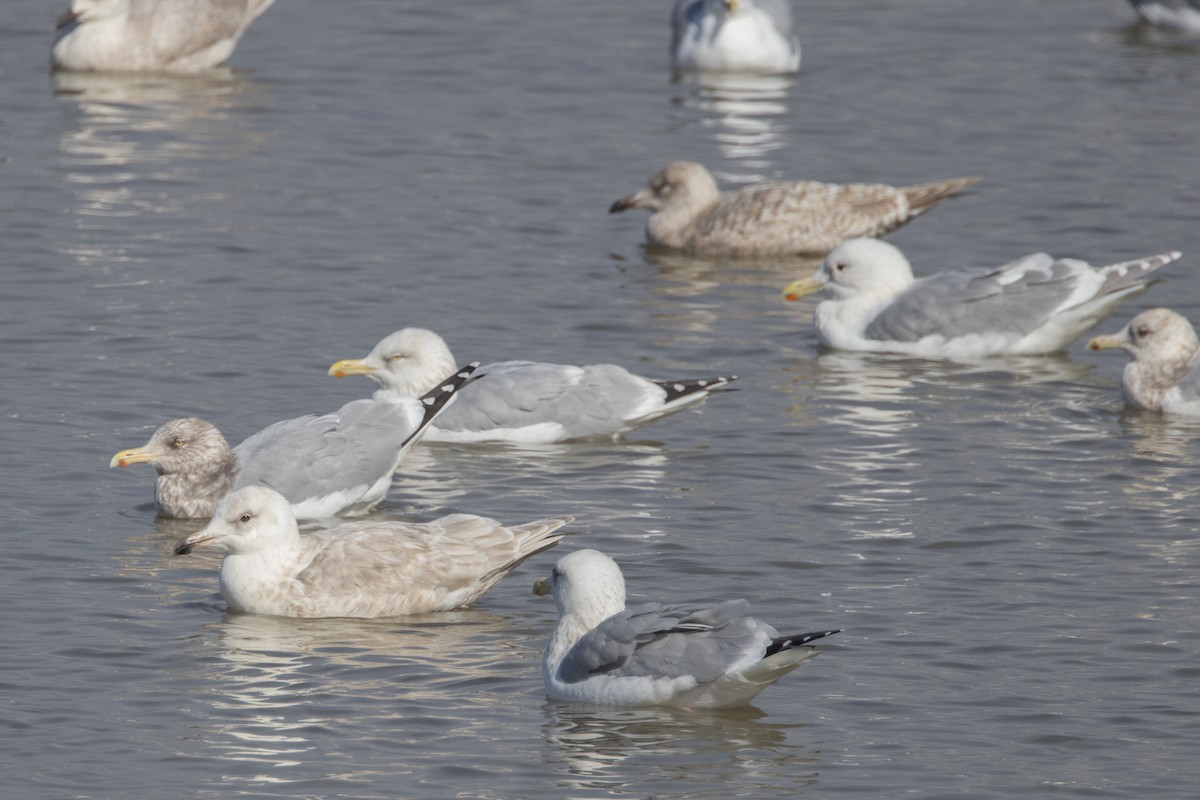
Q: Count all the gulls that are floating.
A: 10